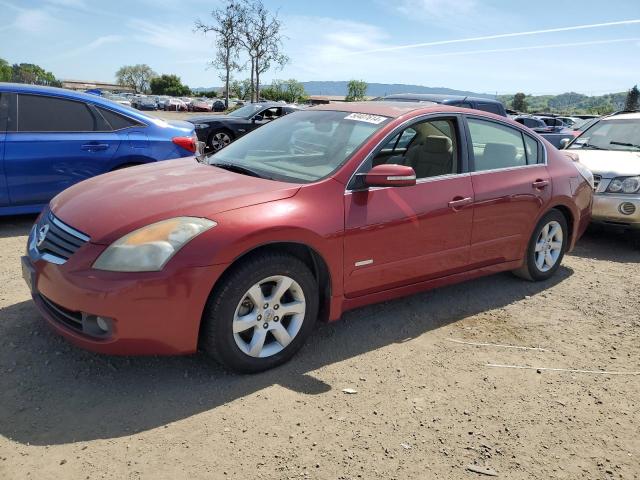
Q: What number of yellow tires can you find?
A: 0